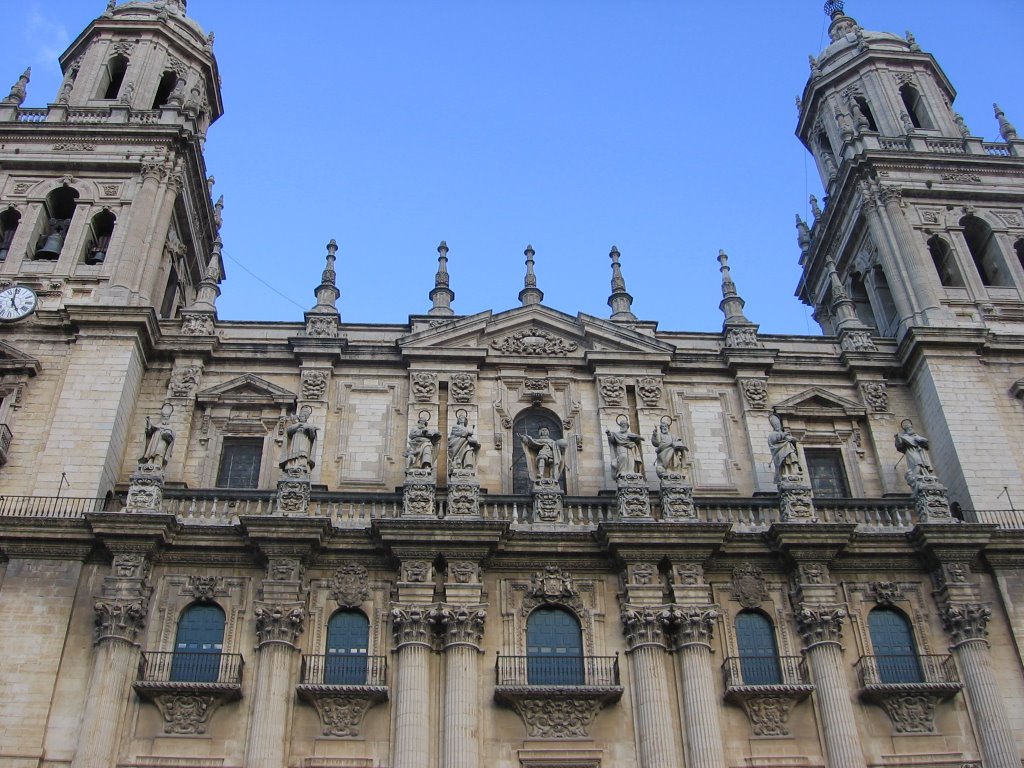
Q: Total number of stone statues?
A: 9